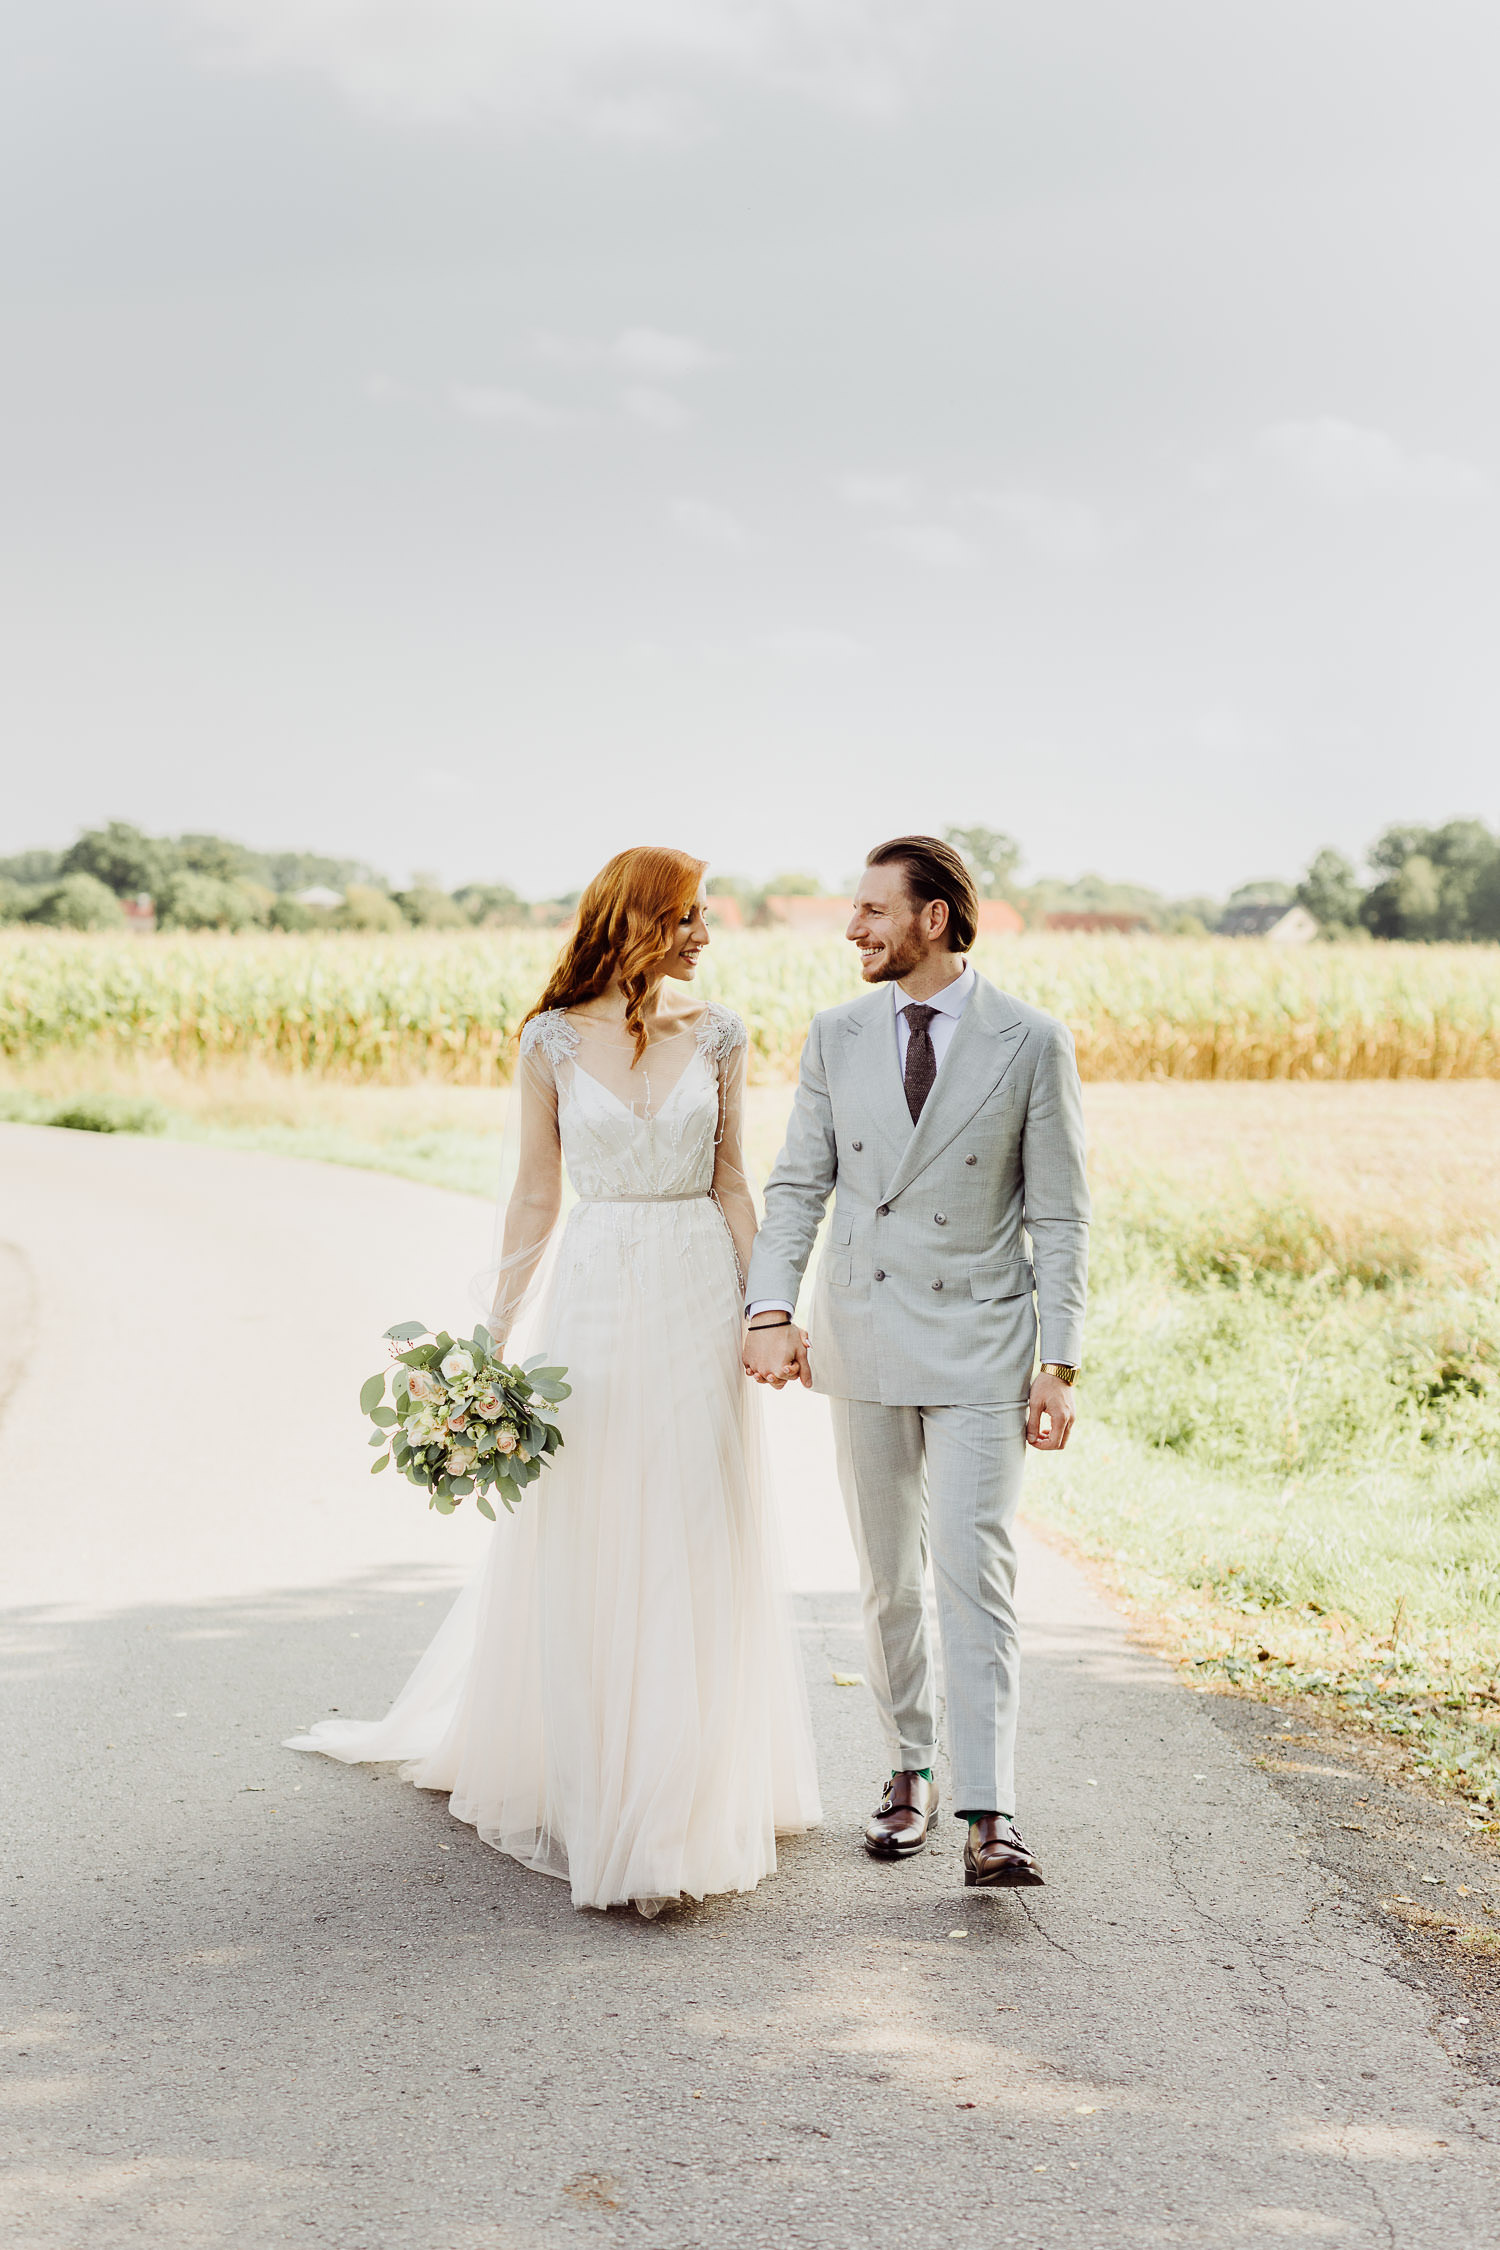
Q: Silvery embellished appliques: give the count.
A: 2